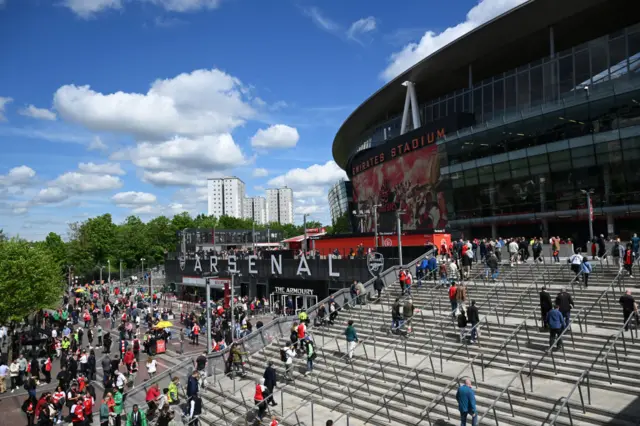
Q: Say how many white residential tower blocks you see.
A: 3